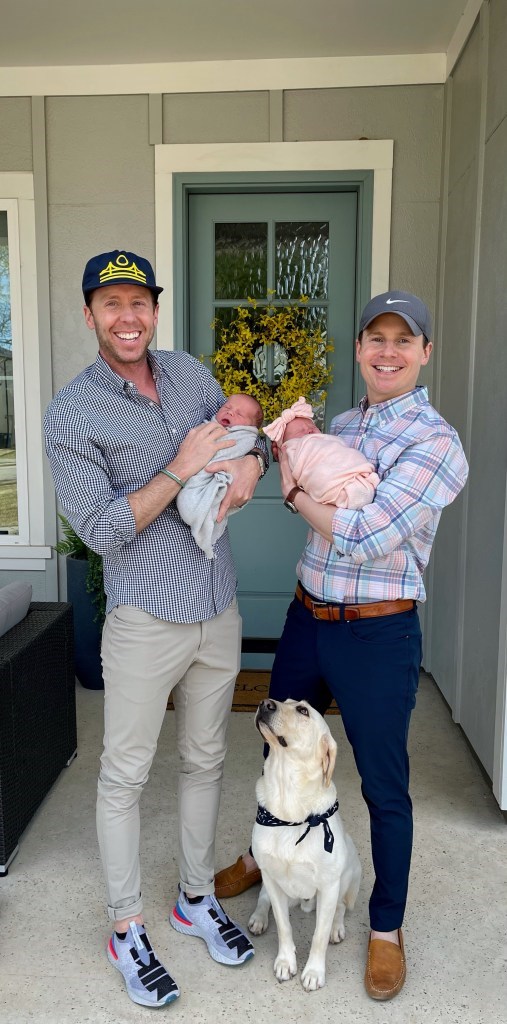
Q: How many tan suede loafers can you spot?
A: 2